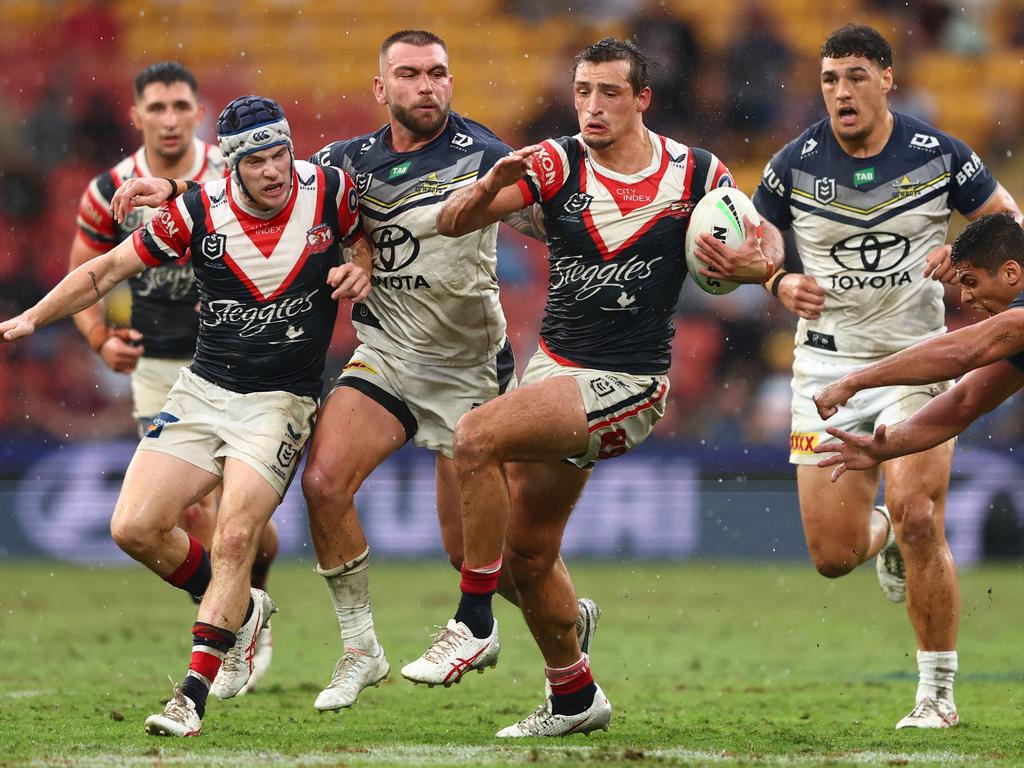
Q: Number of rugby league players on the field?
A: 6